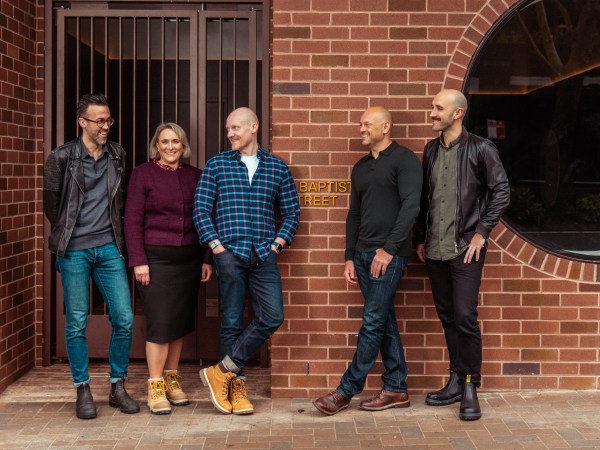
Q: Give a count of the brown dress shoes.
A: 2